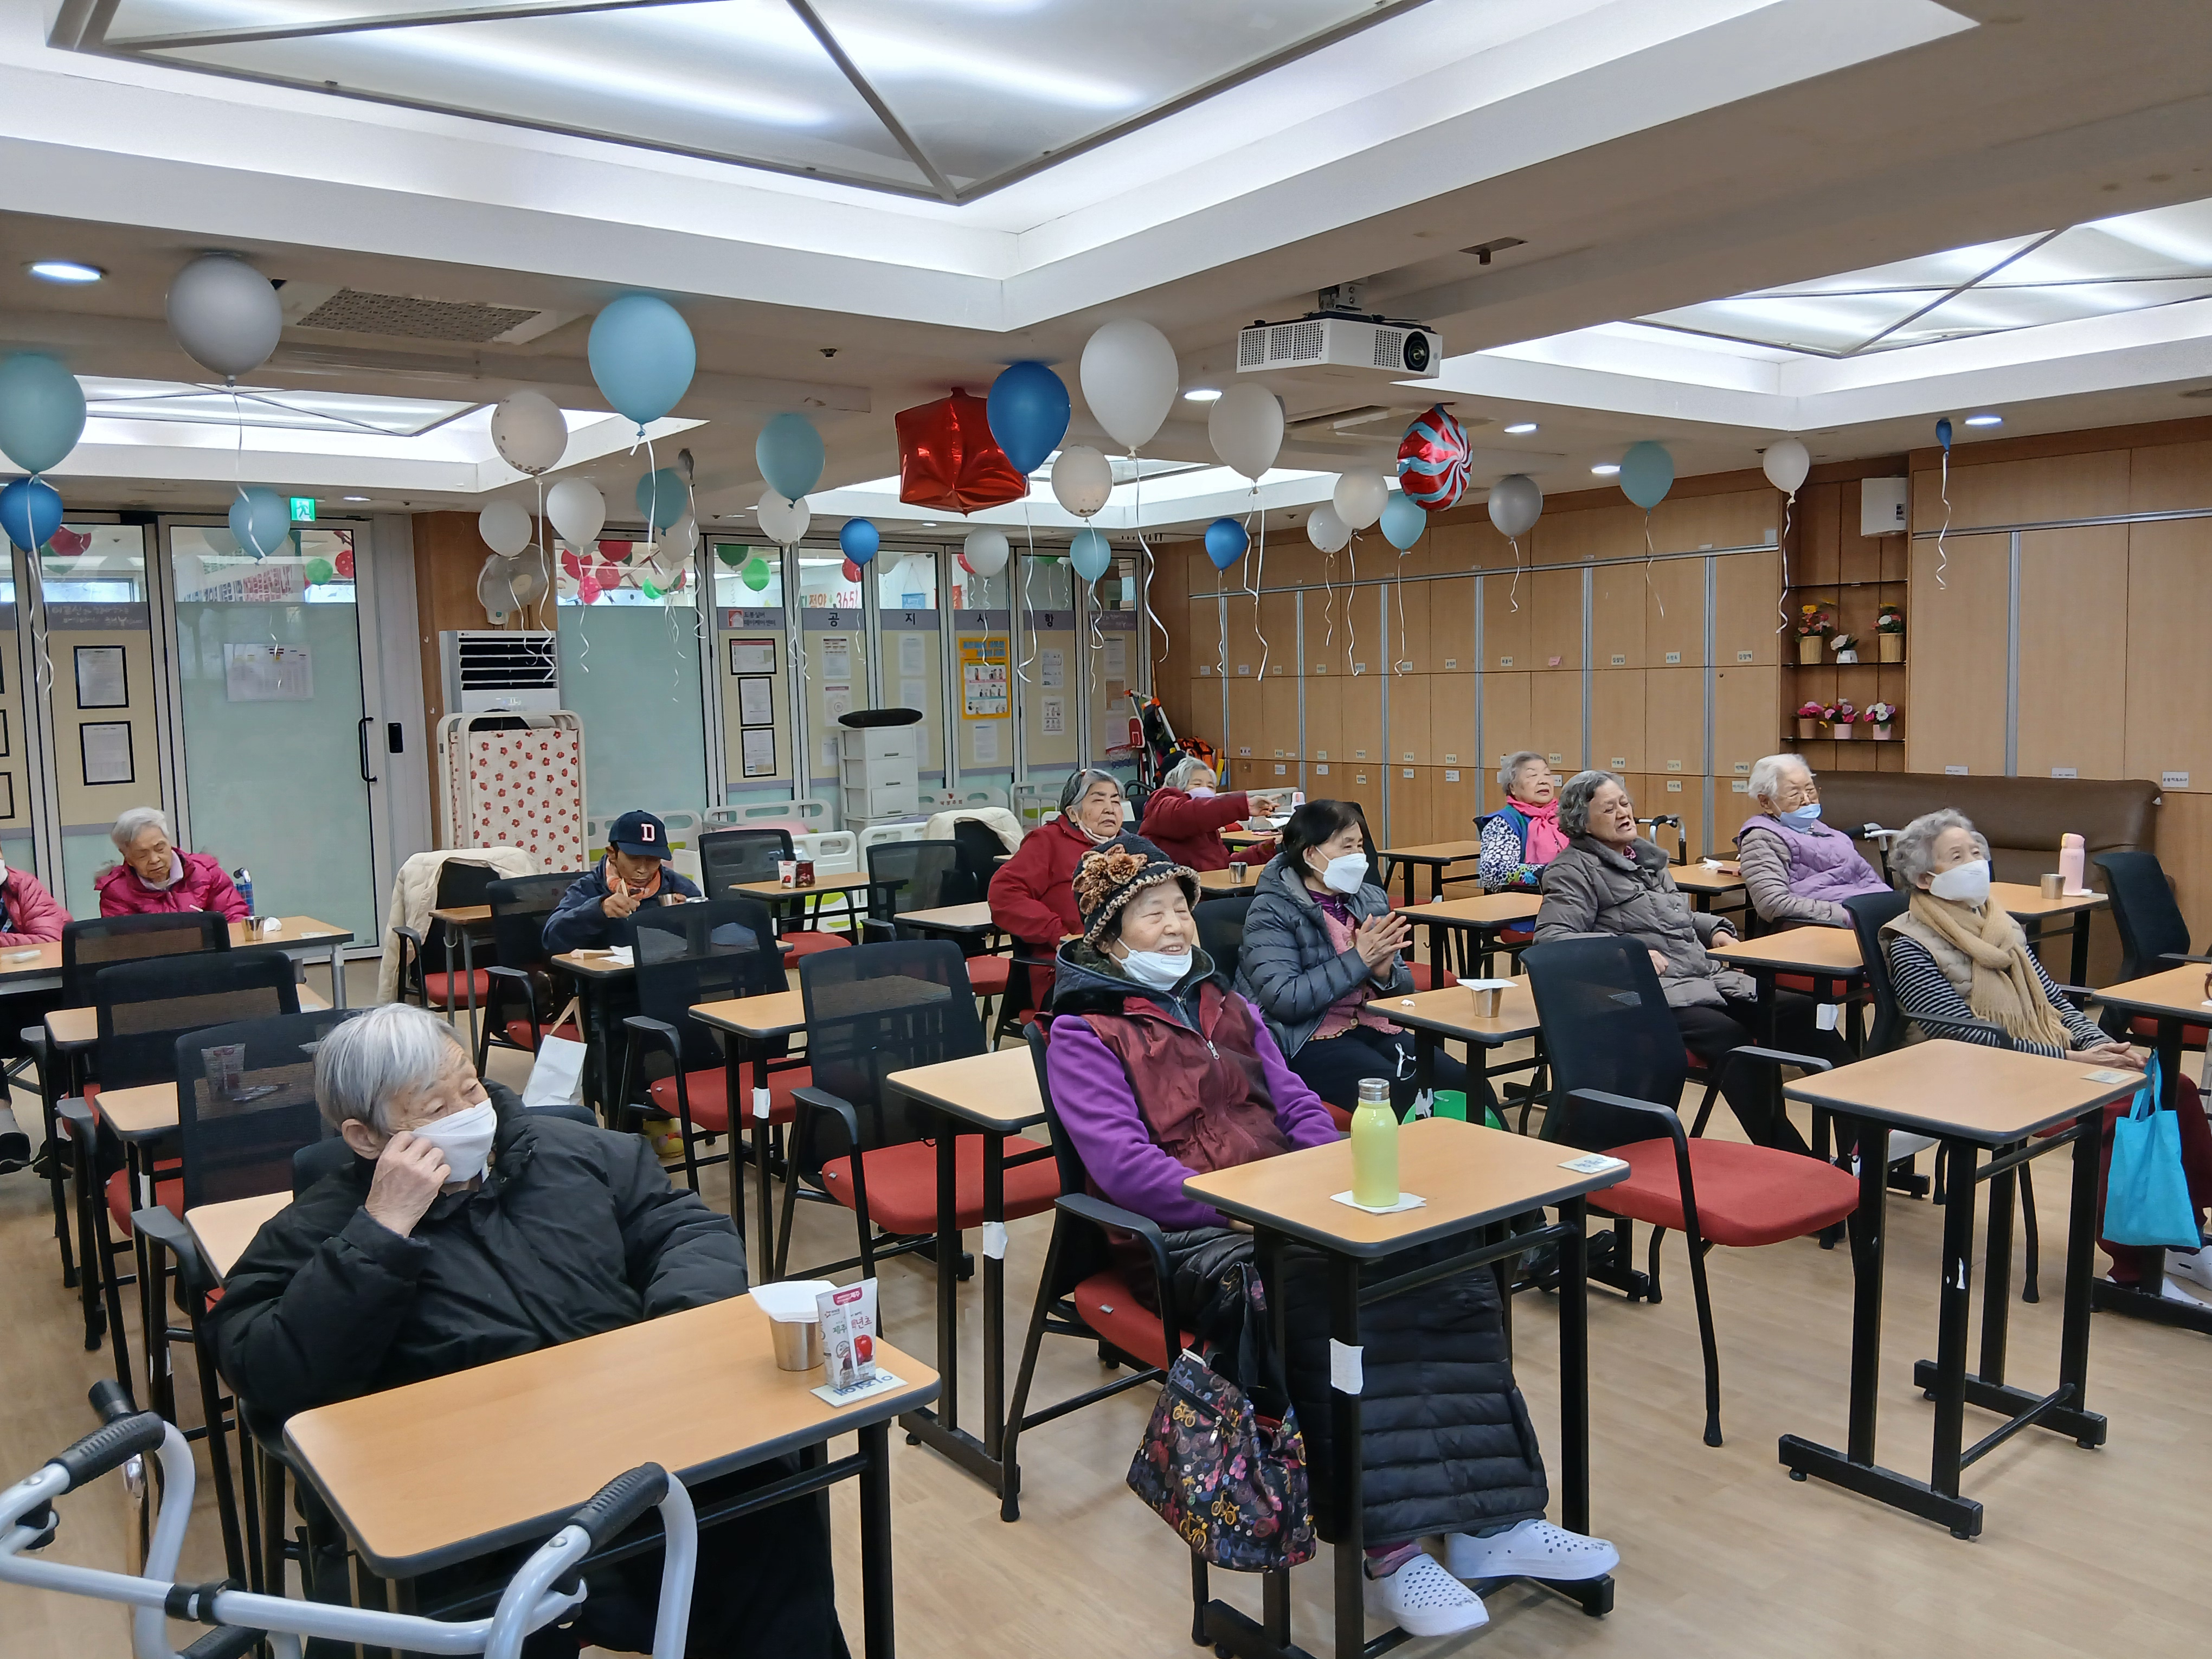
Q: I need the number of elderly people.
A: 12